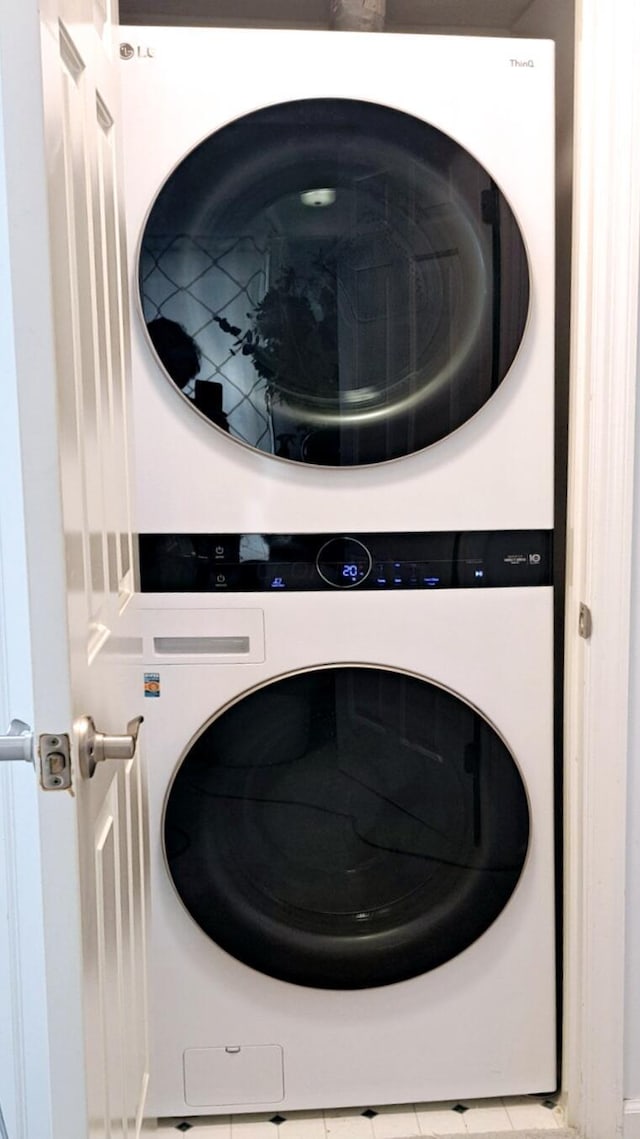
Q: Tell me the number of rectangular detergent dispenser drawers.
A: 1